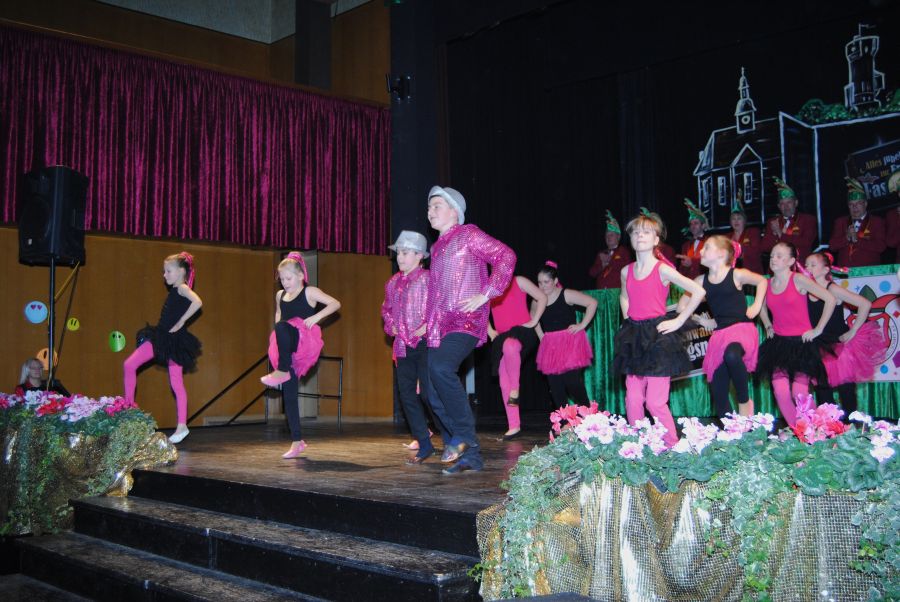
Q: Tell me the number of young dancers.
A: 10